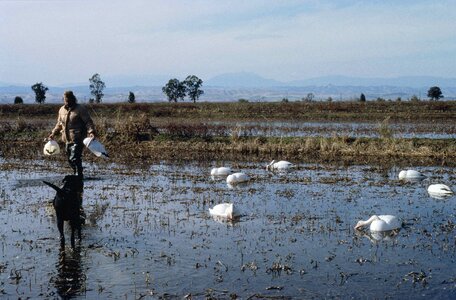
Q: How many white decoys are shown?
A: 9